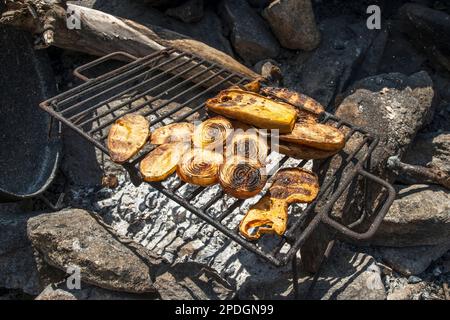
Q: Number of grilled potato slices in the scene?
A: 3